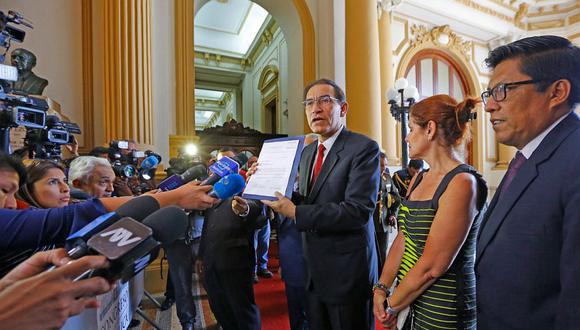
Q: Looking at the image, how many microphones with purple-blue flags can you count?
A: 2